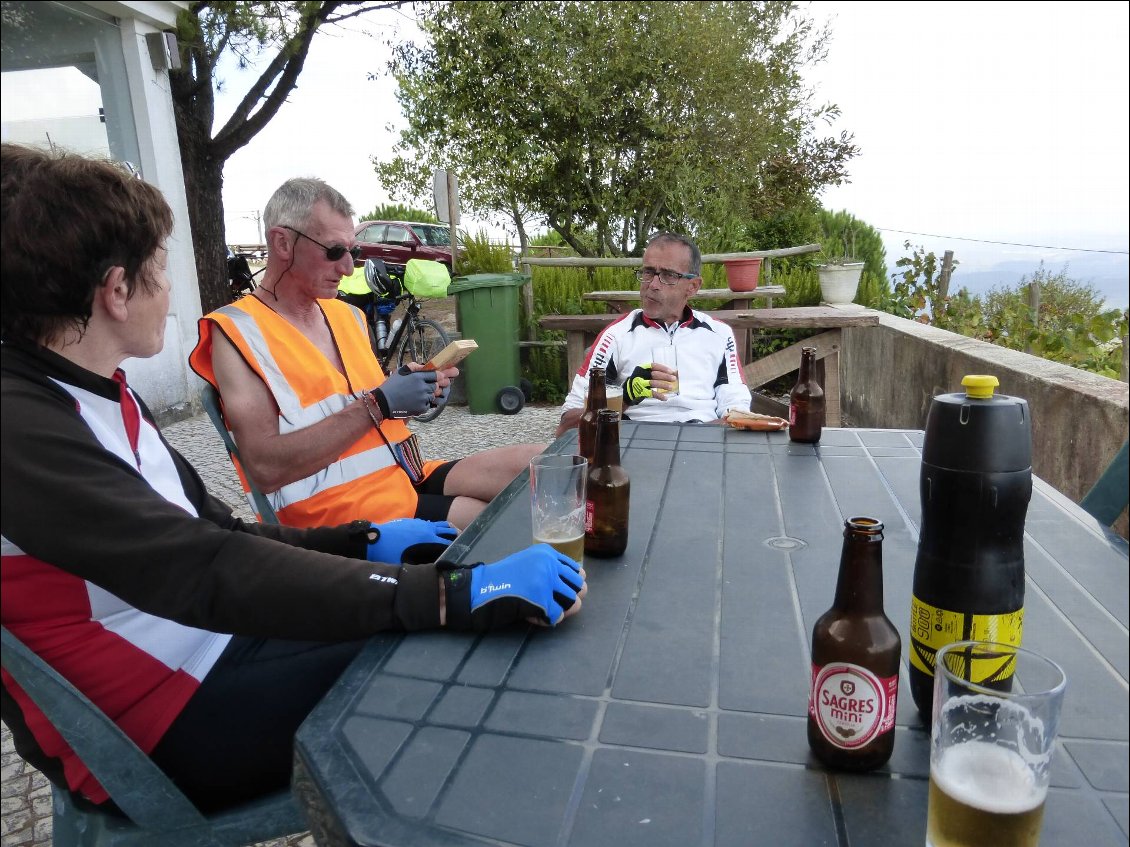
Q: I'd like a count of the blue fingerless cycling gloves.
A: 2